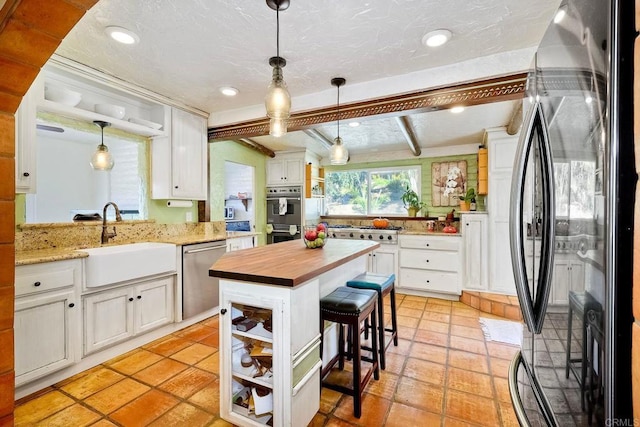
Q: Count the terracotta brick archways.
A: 1